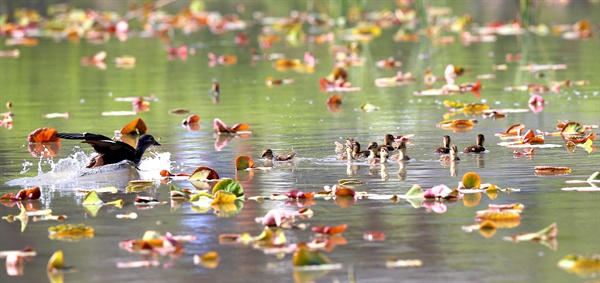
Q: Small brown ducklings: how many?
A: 11